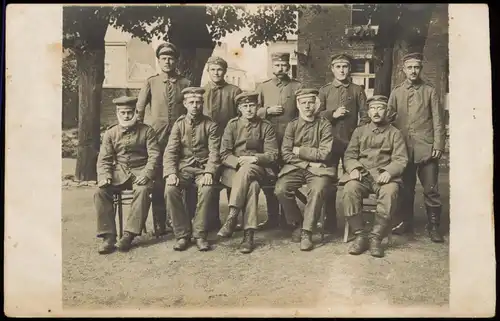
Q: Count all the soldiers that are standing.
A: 5